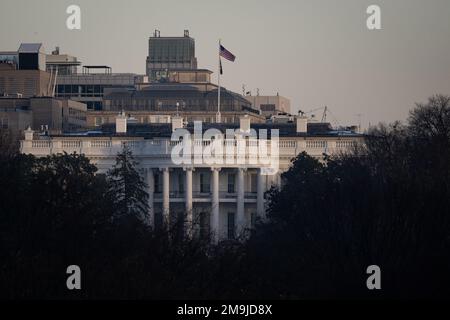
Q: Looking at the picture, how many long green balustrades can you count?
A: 0